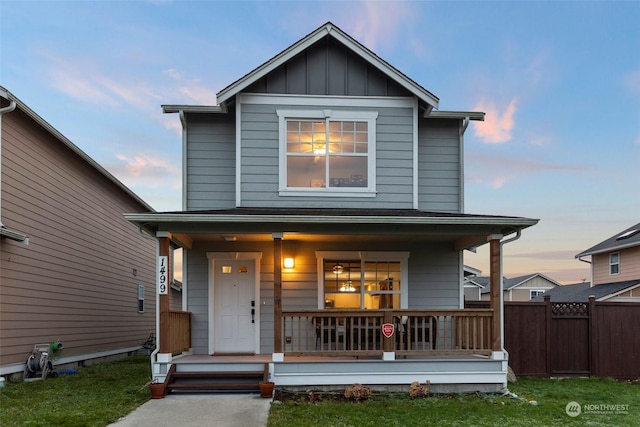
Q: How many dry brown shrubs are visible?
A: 2